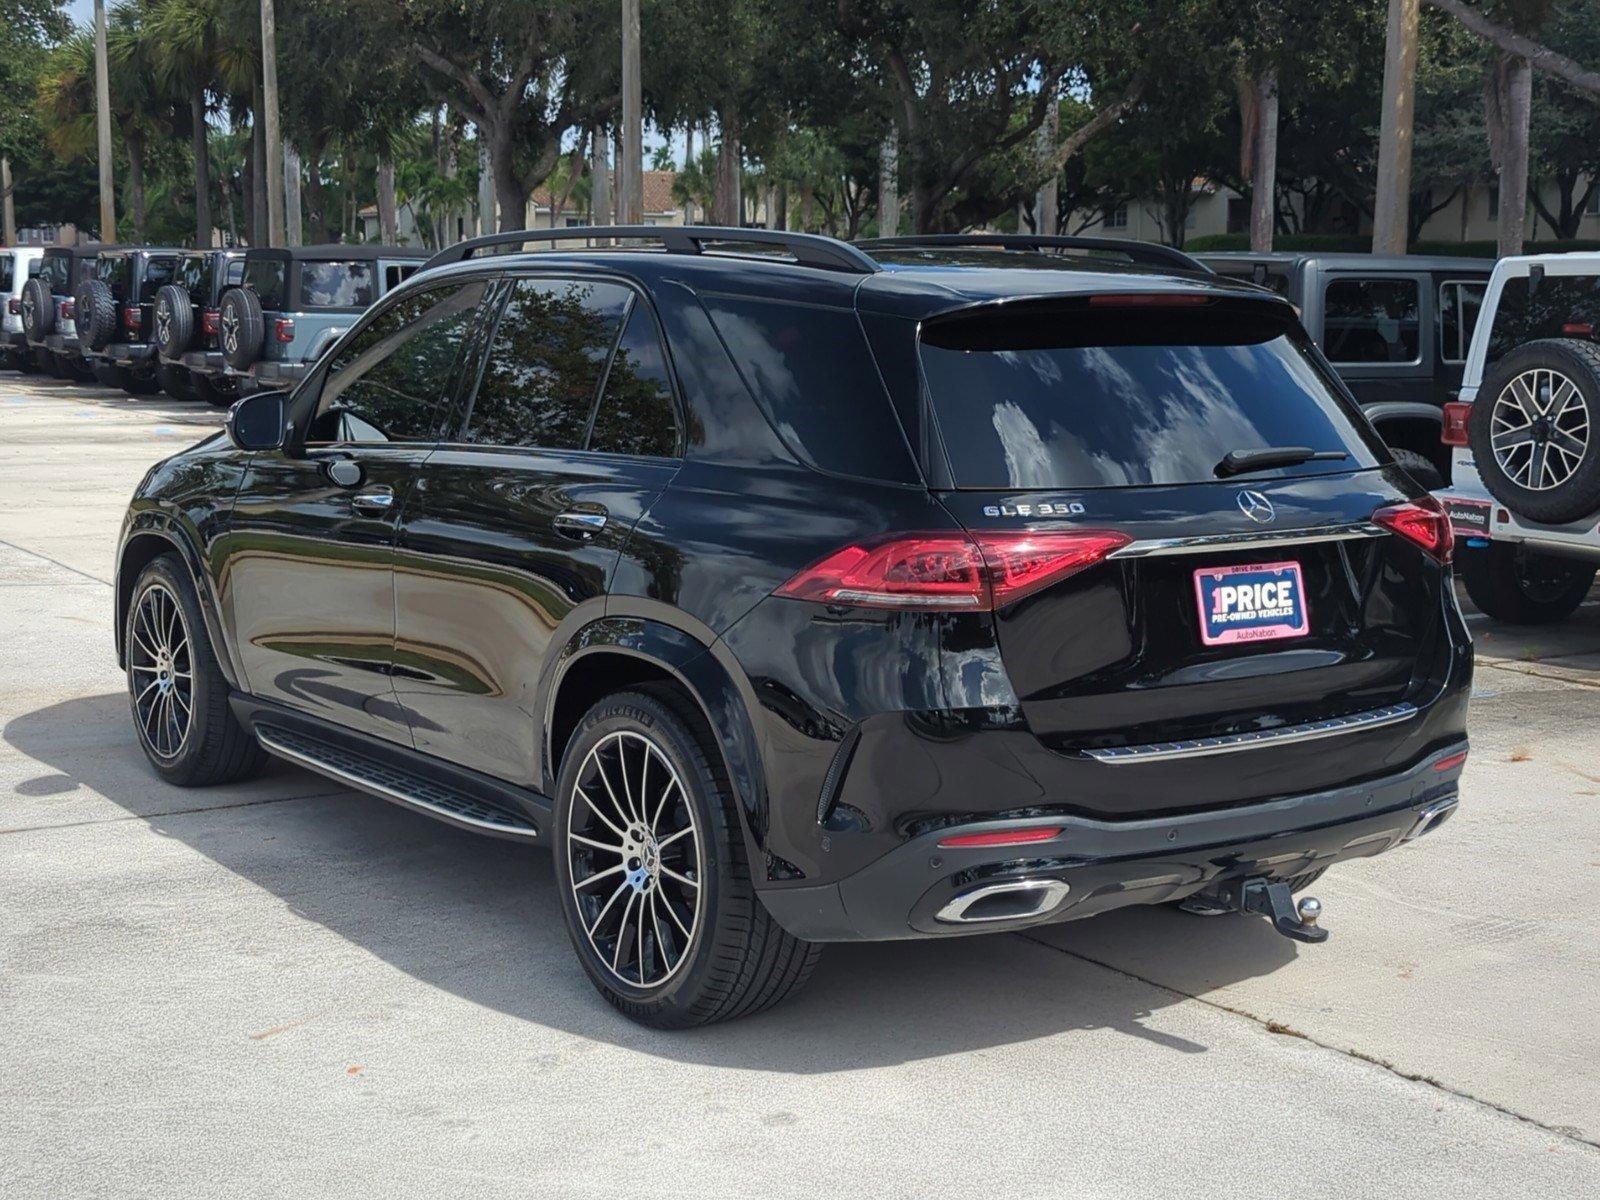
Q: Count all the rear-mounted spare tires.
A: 5